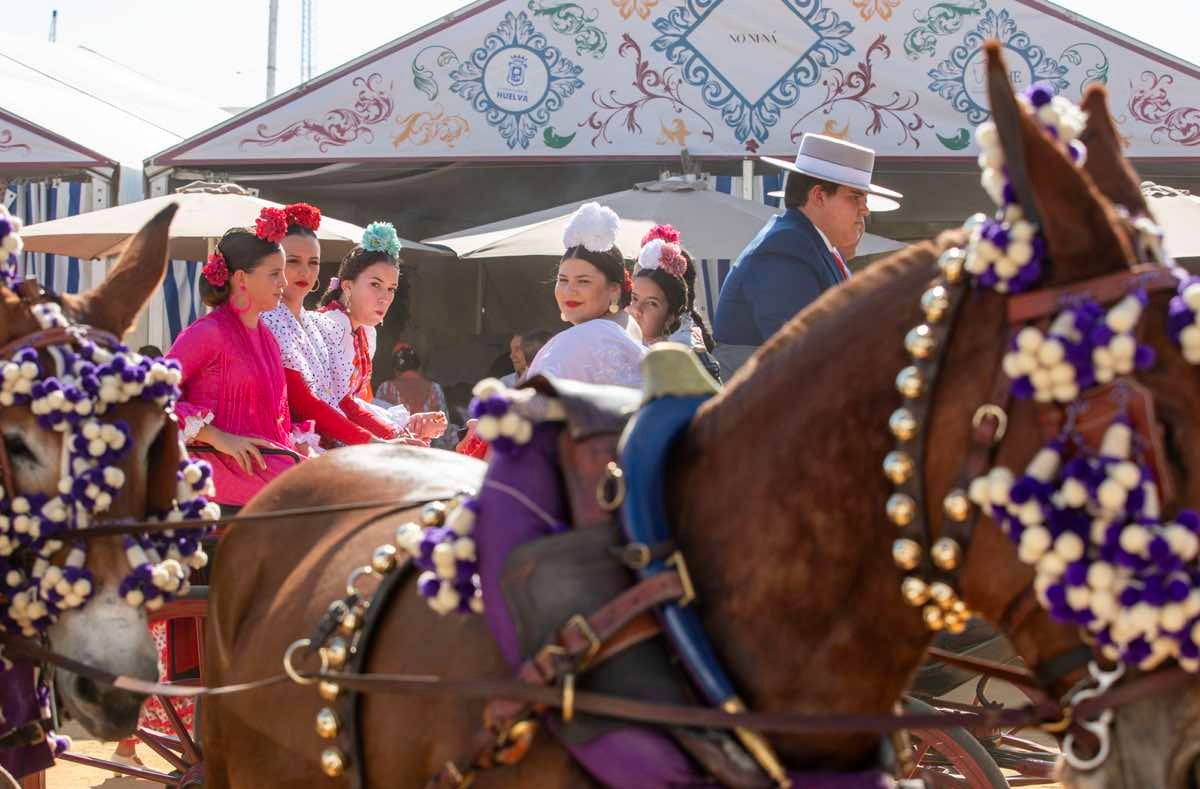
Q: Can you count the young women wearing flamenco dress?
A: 5